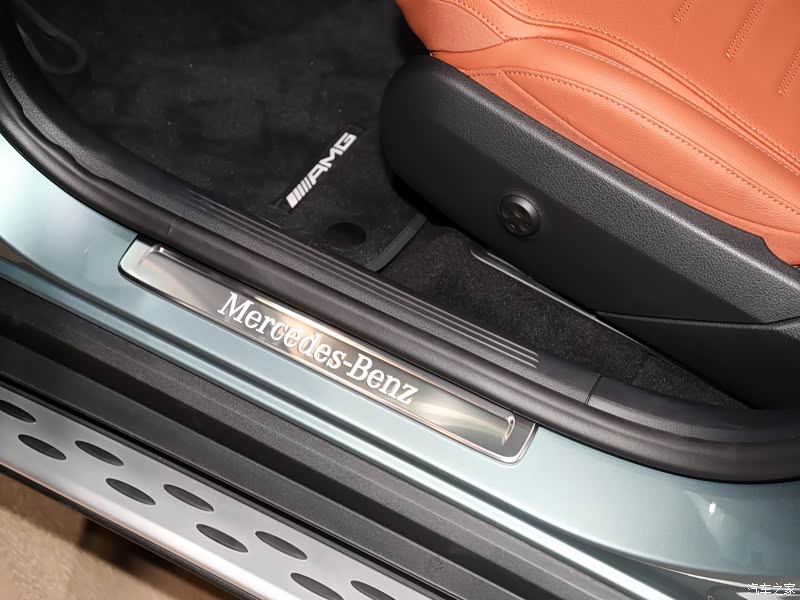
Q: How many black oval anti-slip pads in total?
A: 9